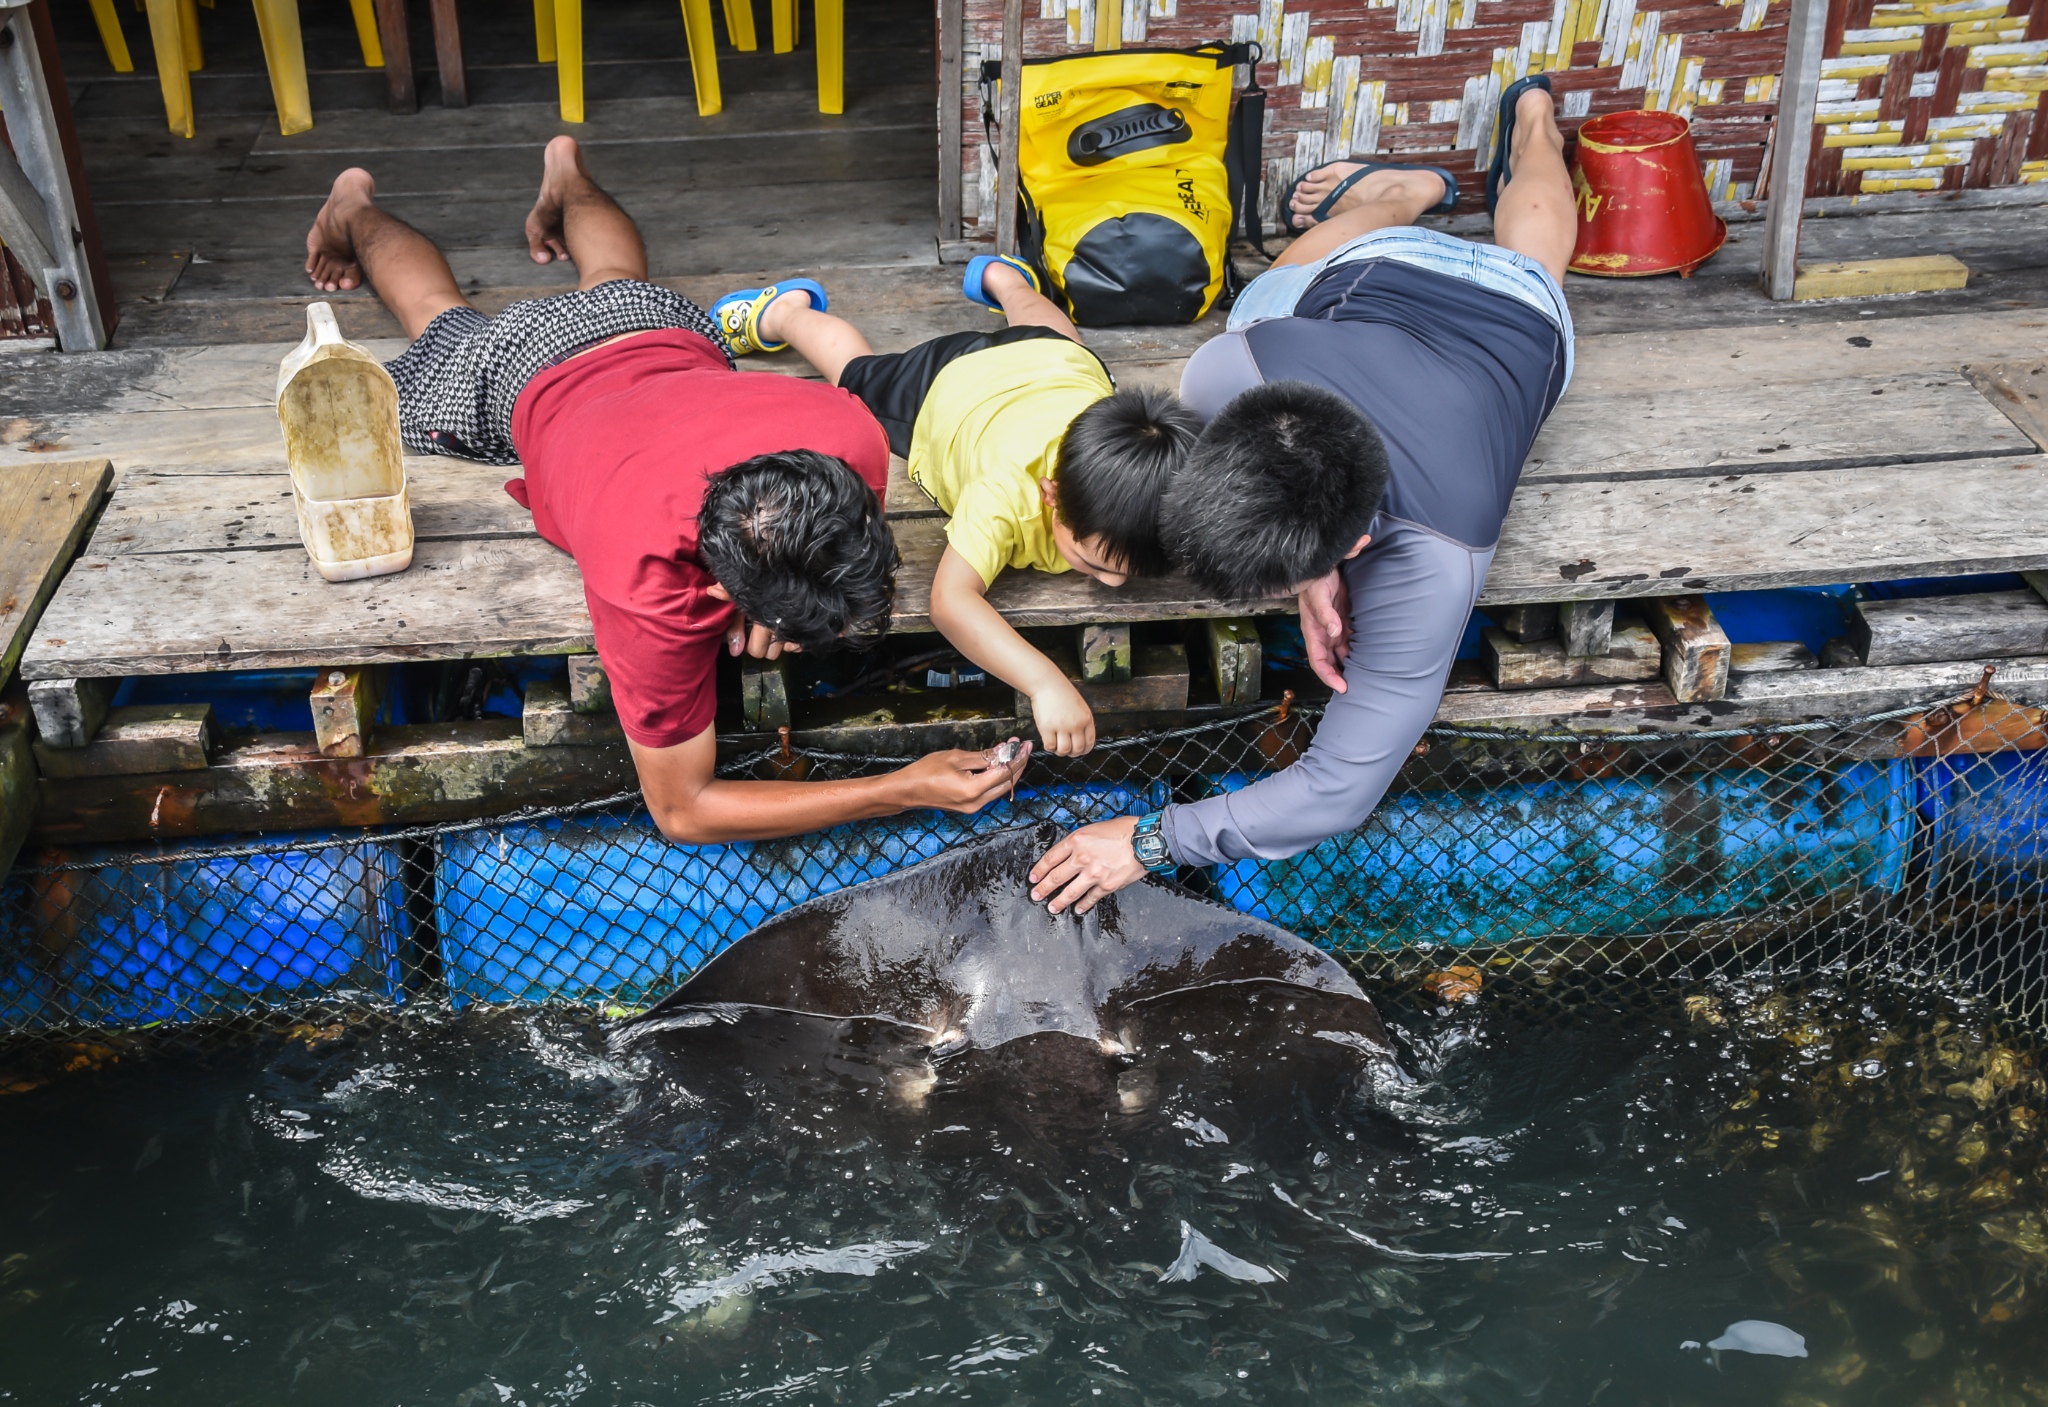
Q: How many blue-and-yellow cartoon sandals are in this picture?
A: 2